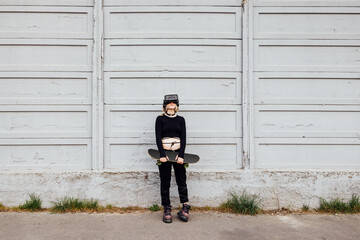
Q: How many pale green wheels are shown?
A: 2